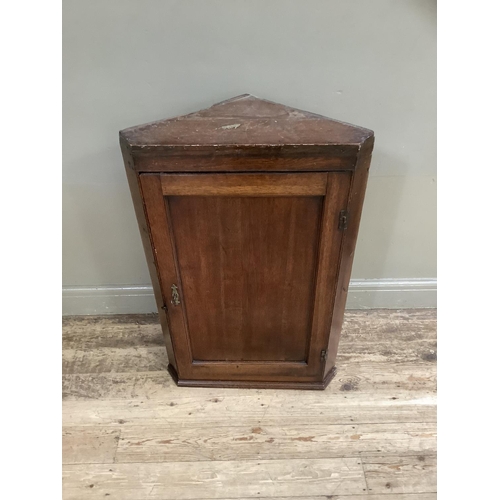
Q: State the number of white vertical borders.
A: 2